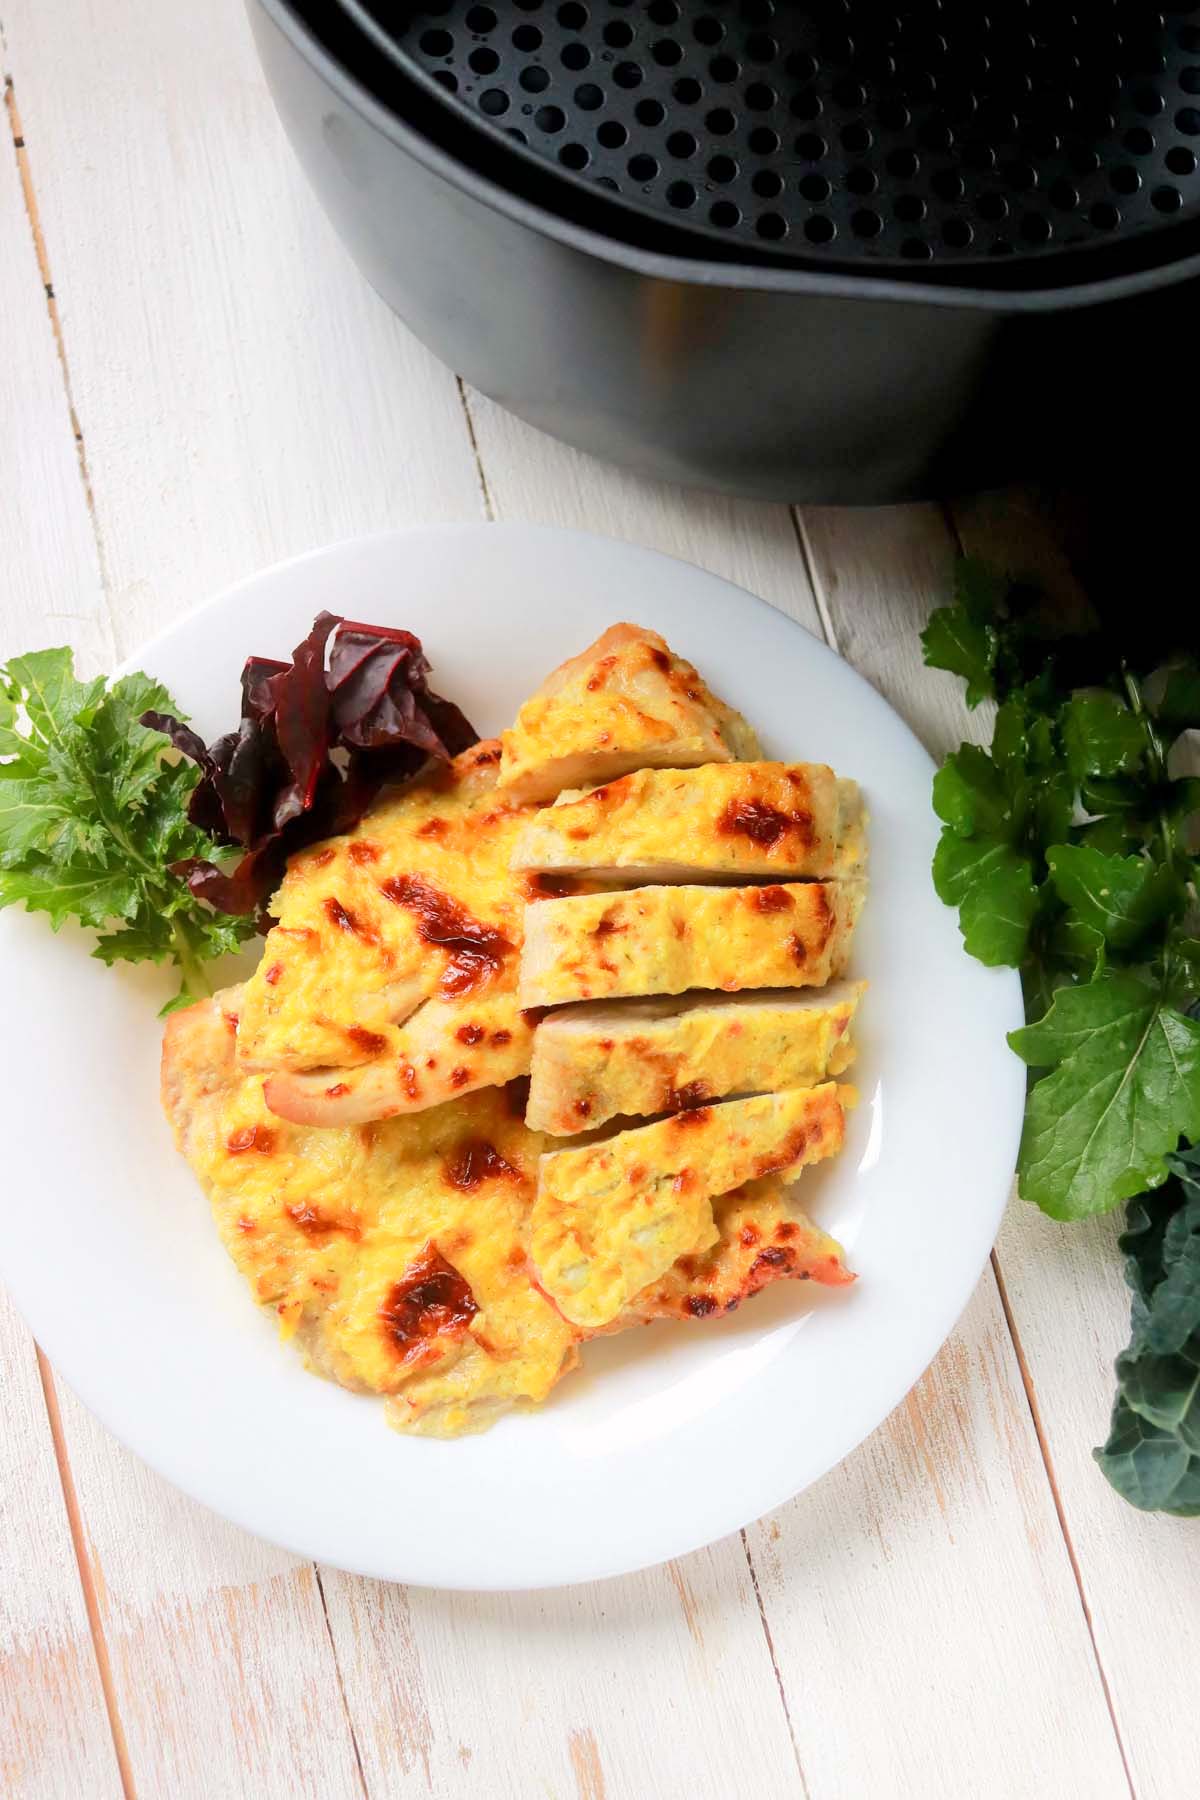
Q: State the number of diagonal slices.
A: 5